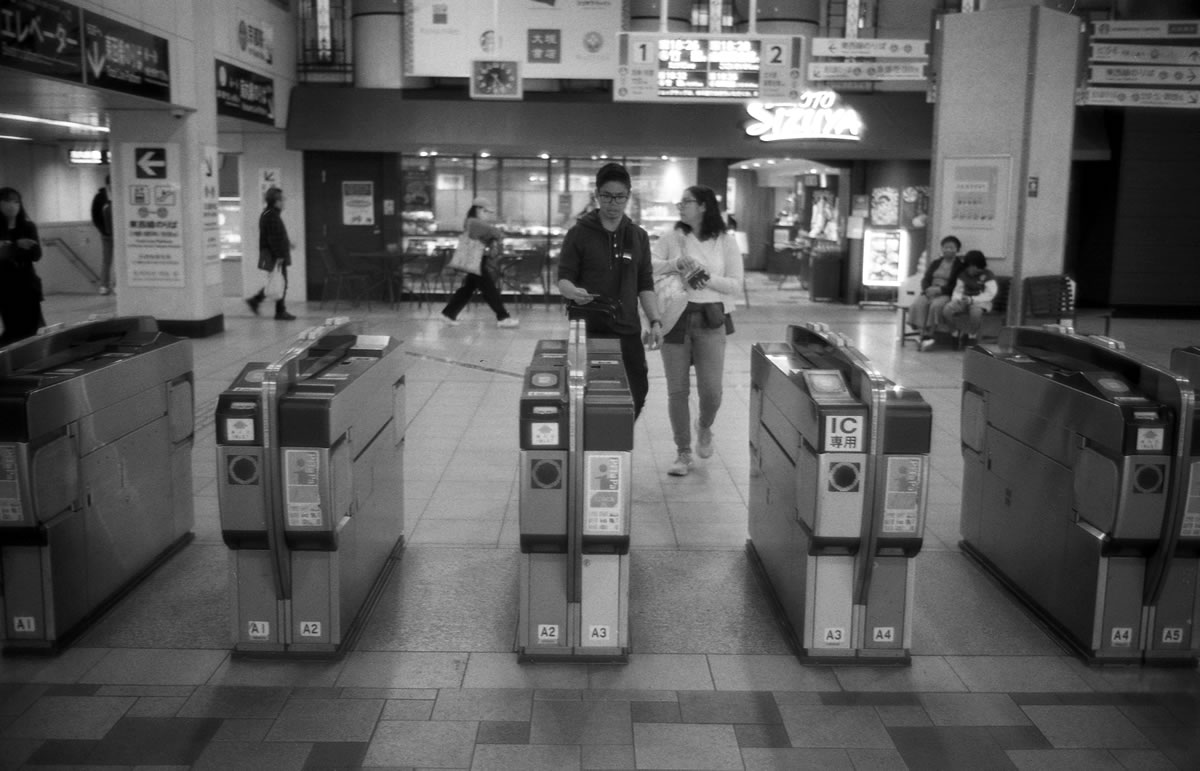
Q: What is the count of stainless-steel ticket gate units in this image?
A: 5